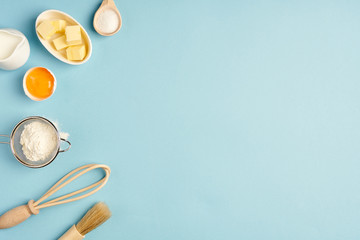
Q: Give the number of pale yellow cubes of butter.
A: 5